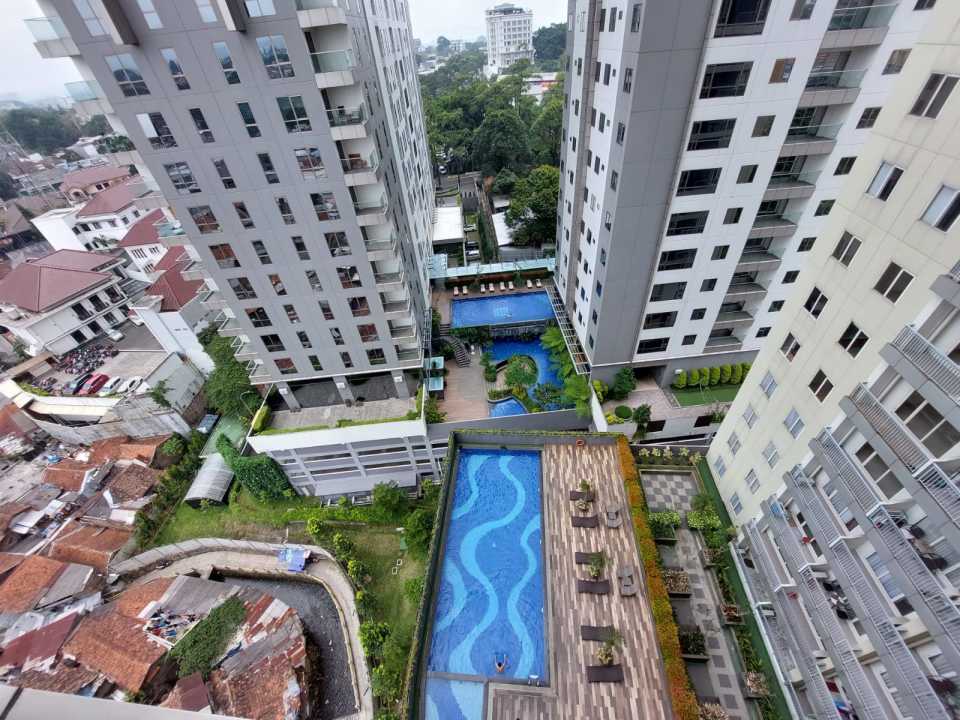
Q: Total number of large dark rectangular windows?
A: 9